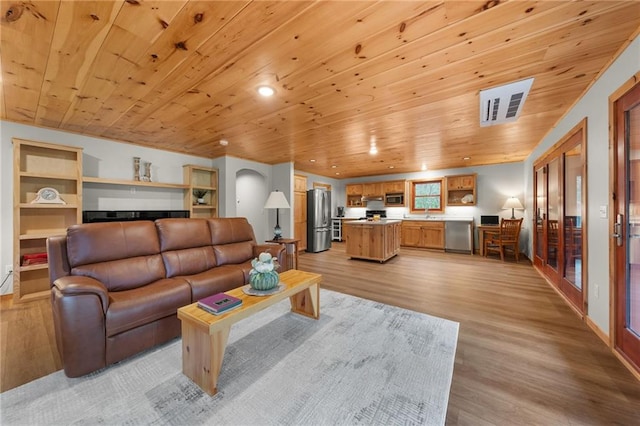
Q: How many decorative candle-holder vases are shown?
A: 2